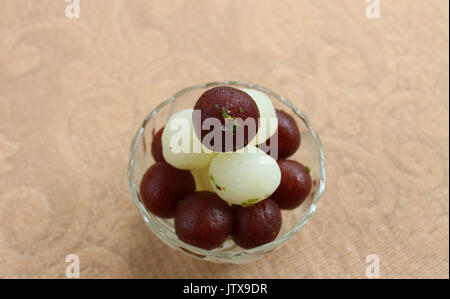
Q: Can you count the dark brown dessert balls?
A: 7